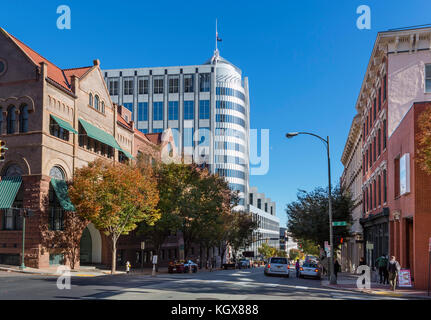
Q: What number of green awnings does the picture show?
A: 5